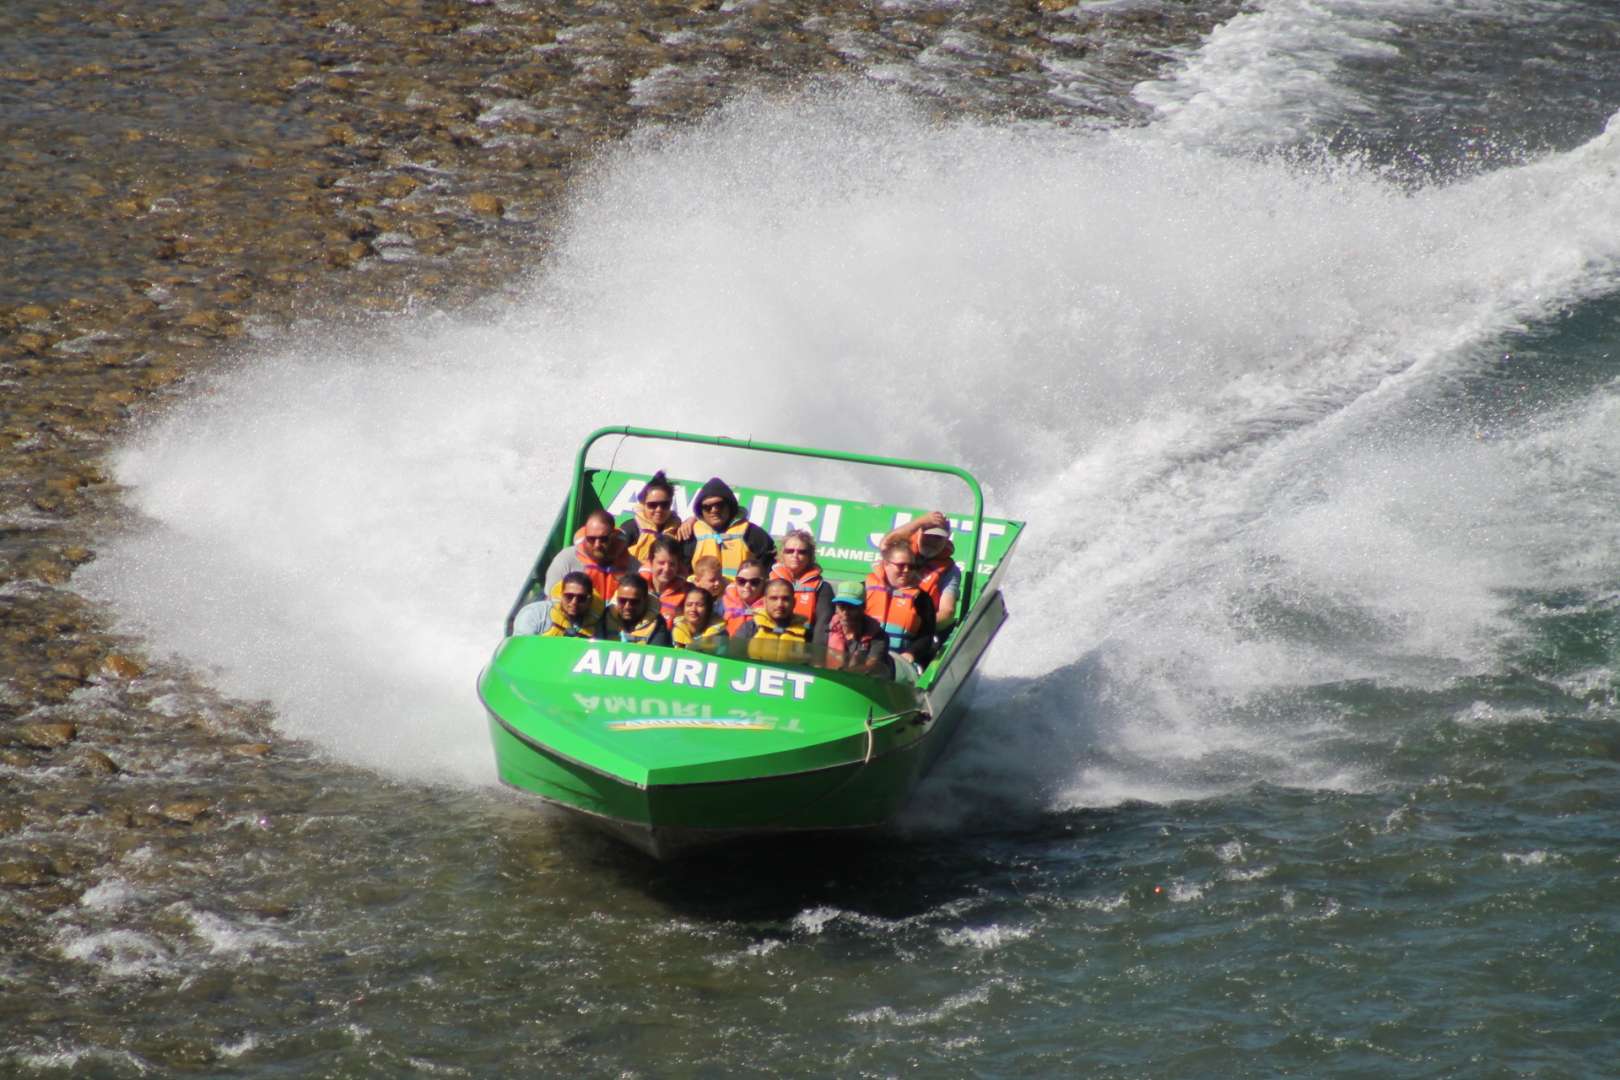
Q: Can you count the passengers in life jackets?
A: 14